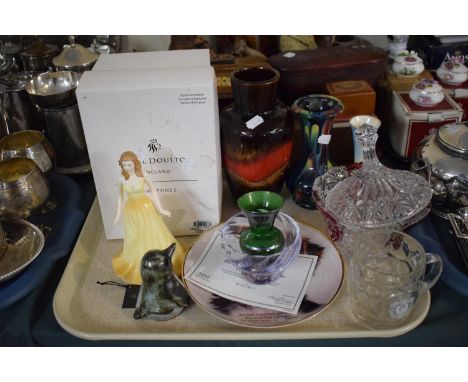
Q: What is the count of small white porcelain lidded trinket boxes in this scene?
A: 3